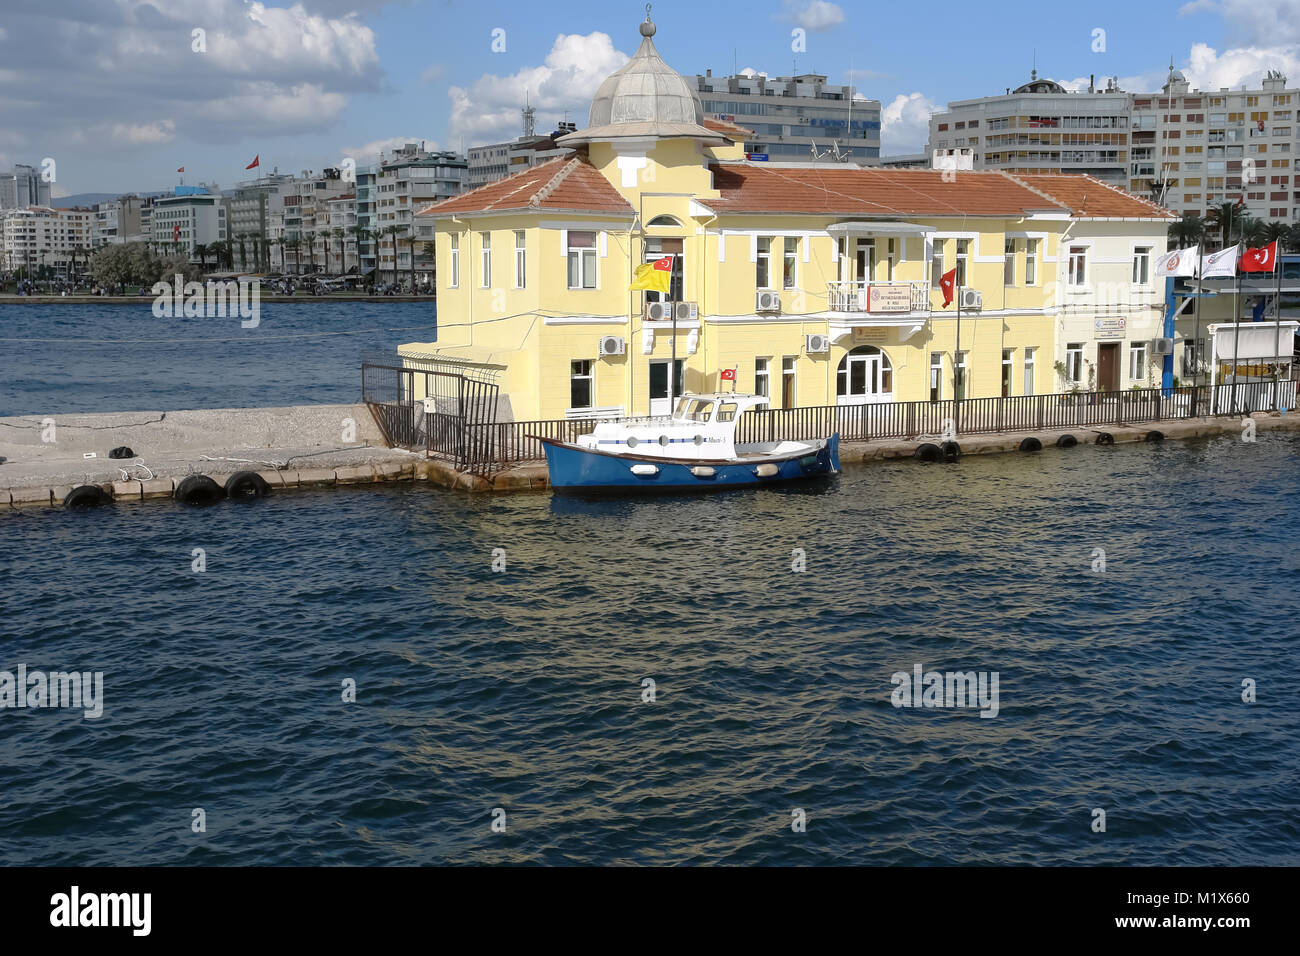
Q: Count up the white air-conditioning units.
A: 7